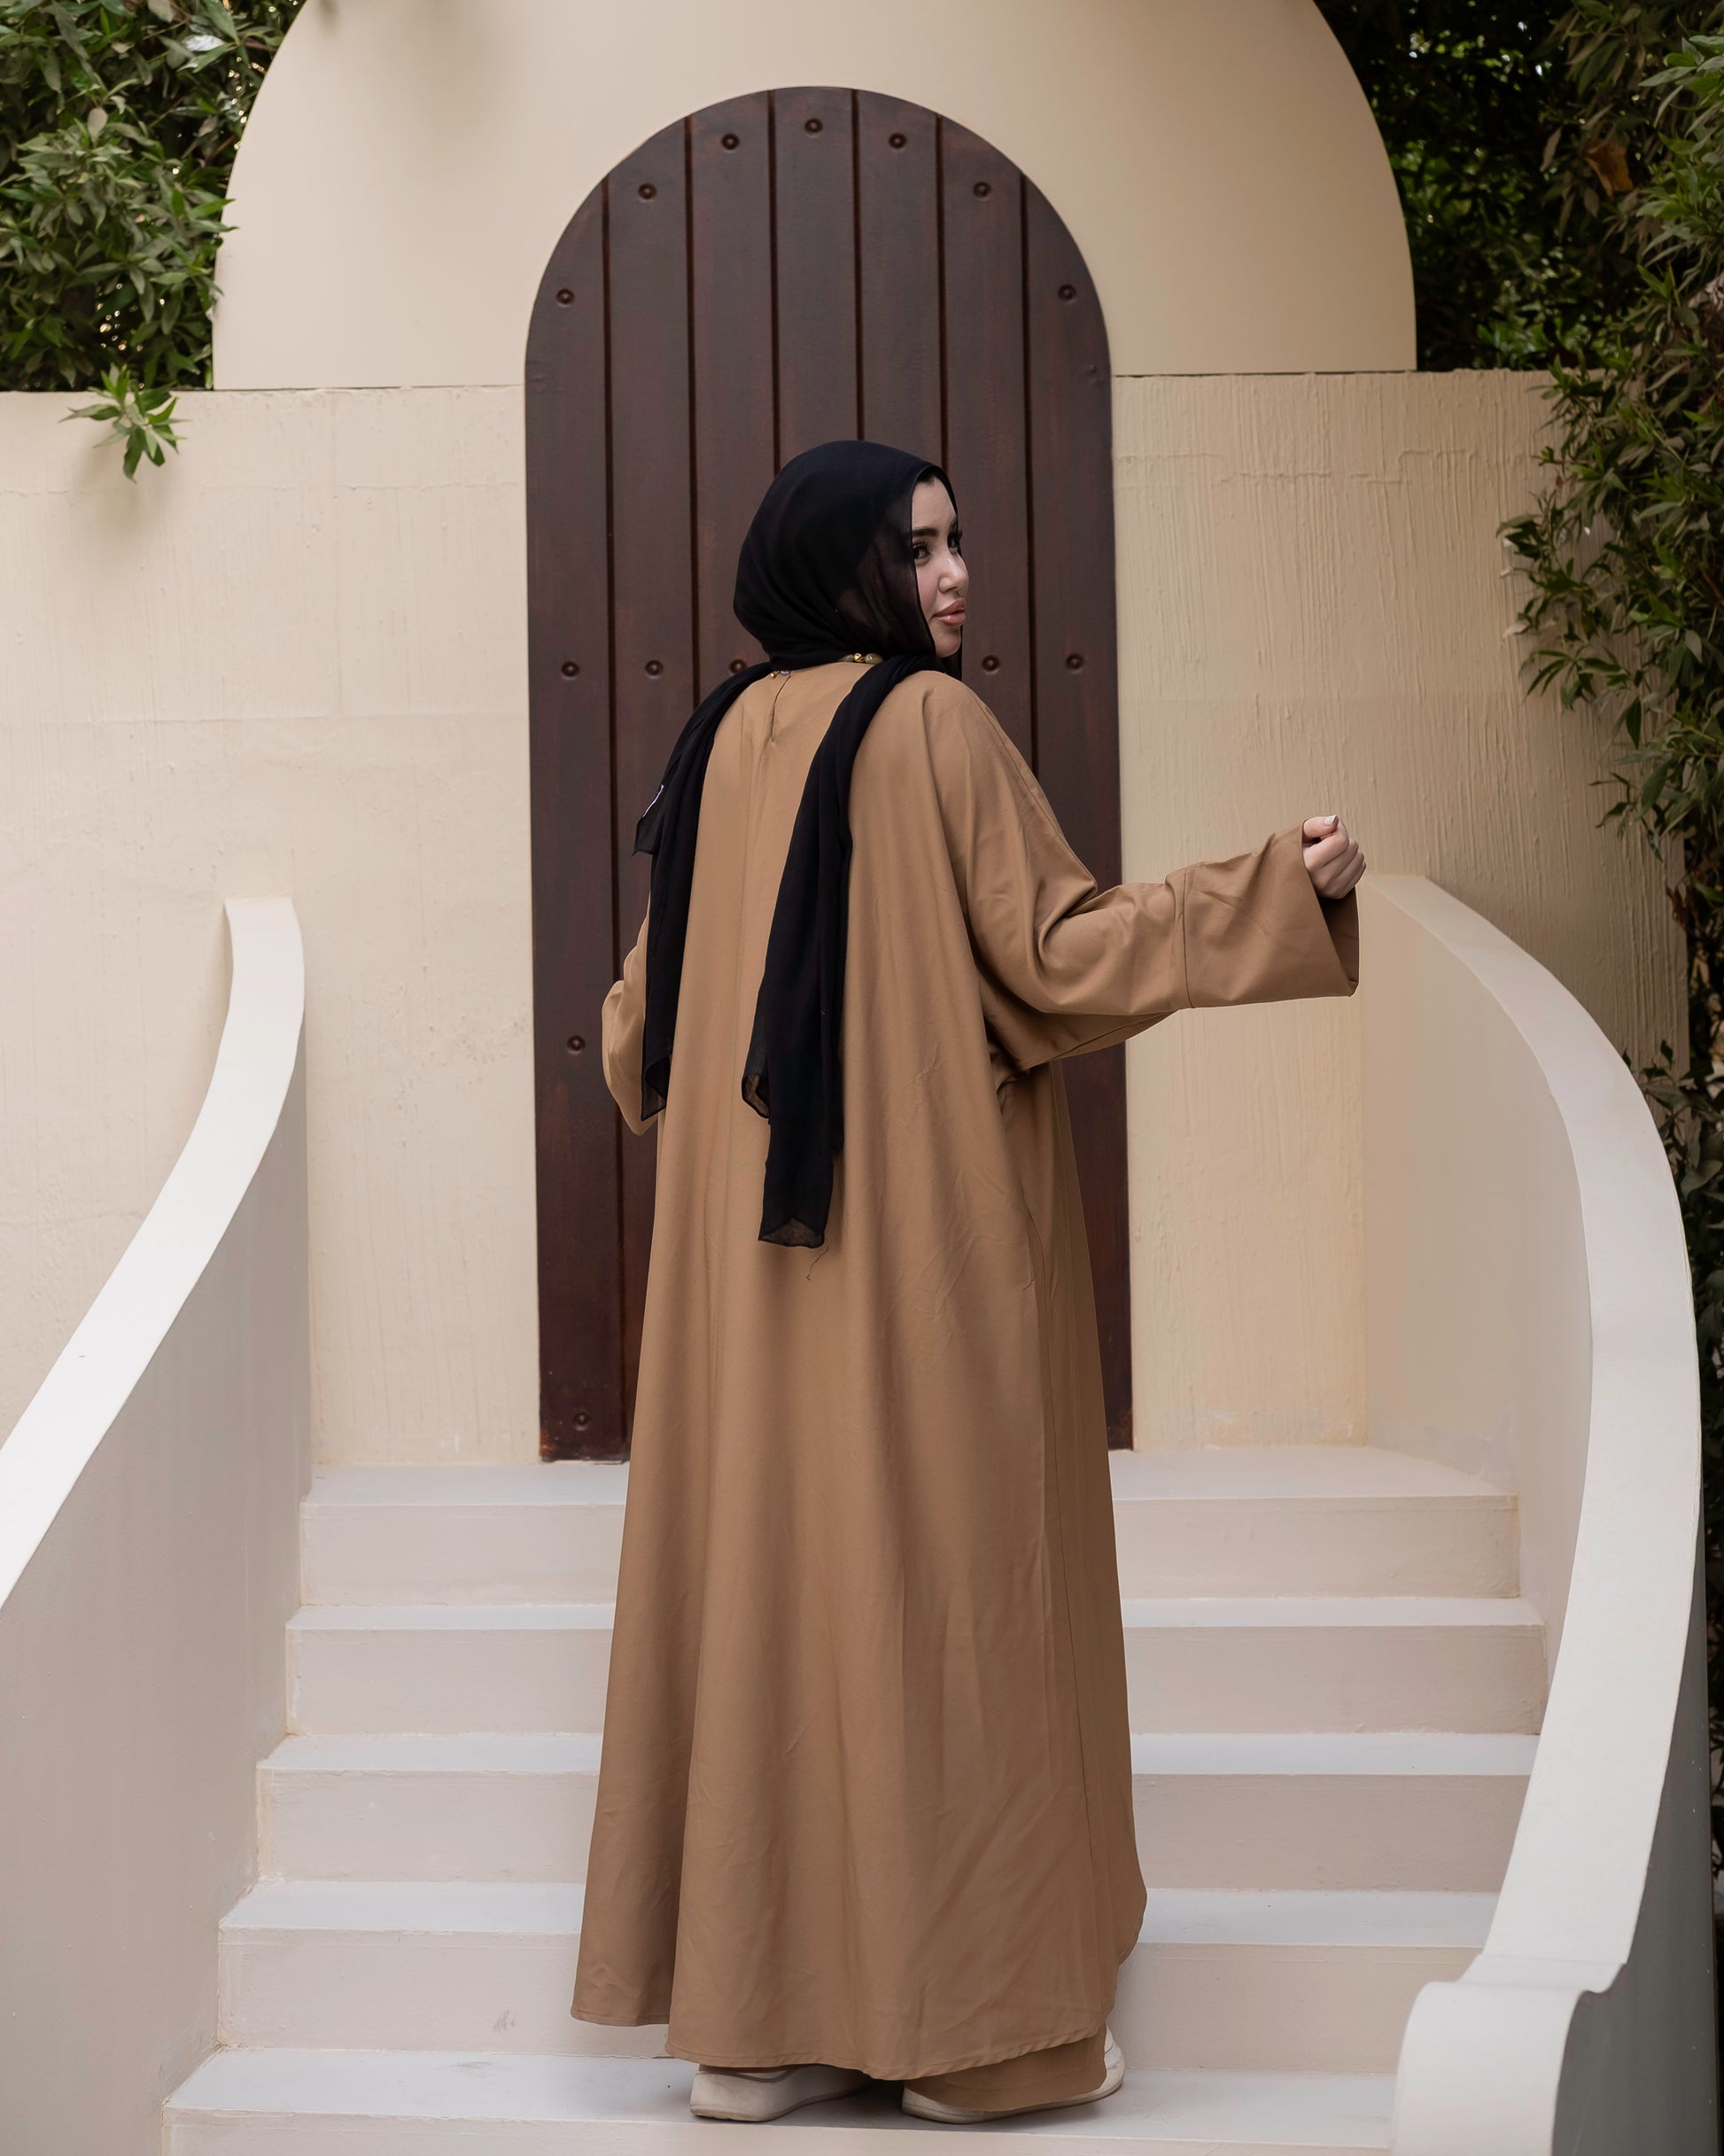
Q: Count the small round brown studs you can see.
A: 14